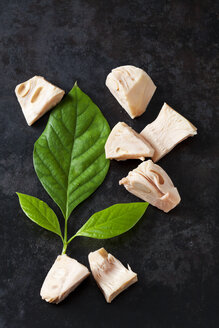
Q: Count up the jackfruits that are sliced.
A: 7